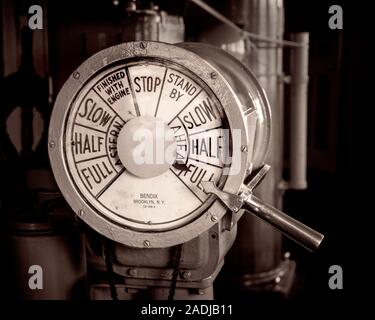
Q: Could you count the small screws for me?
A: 8